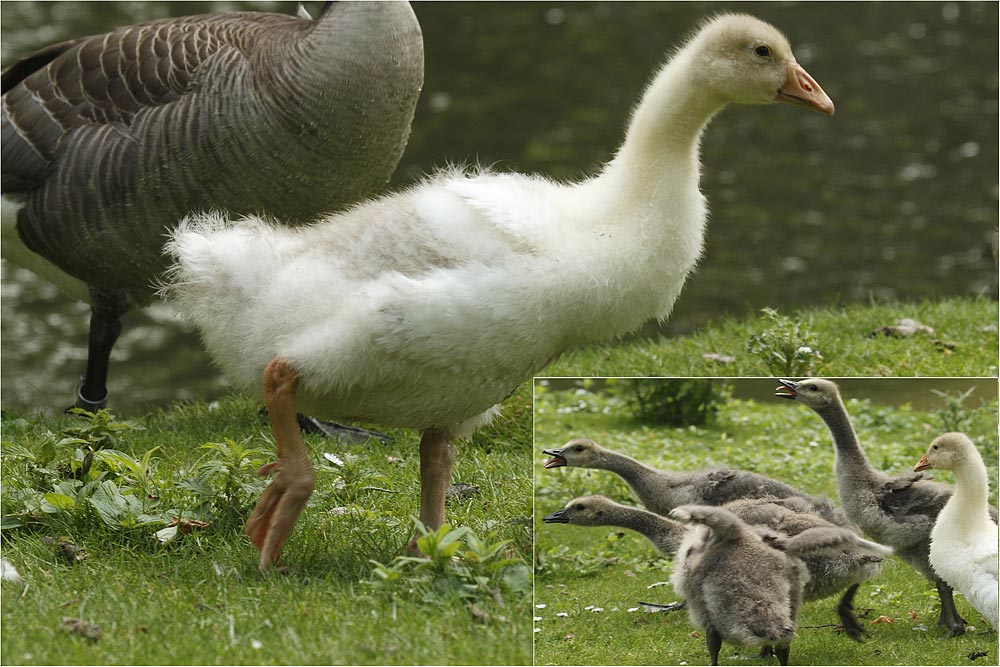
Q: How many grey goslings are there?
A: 4